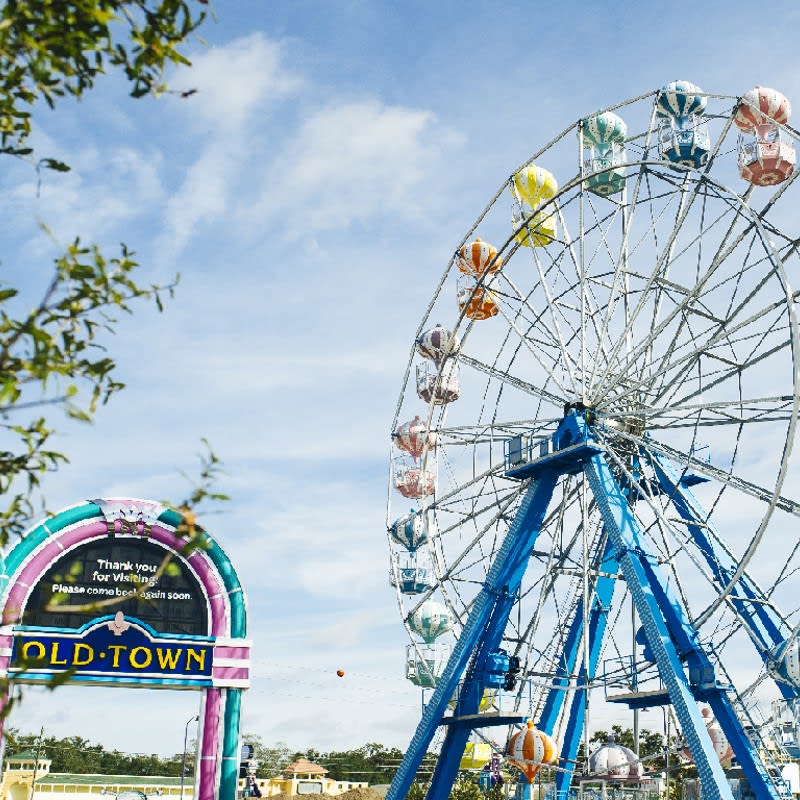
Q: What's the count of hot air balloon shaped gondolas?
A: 14